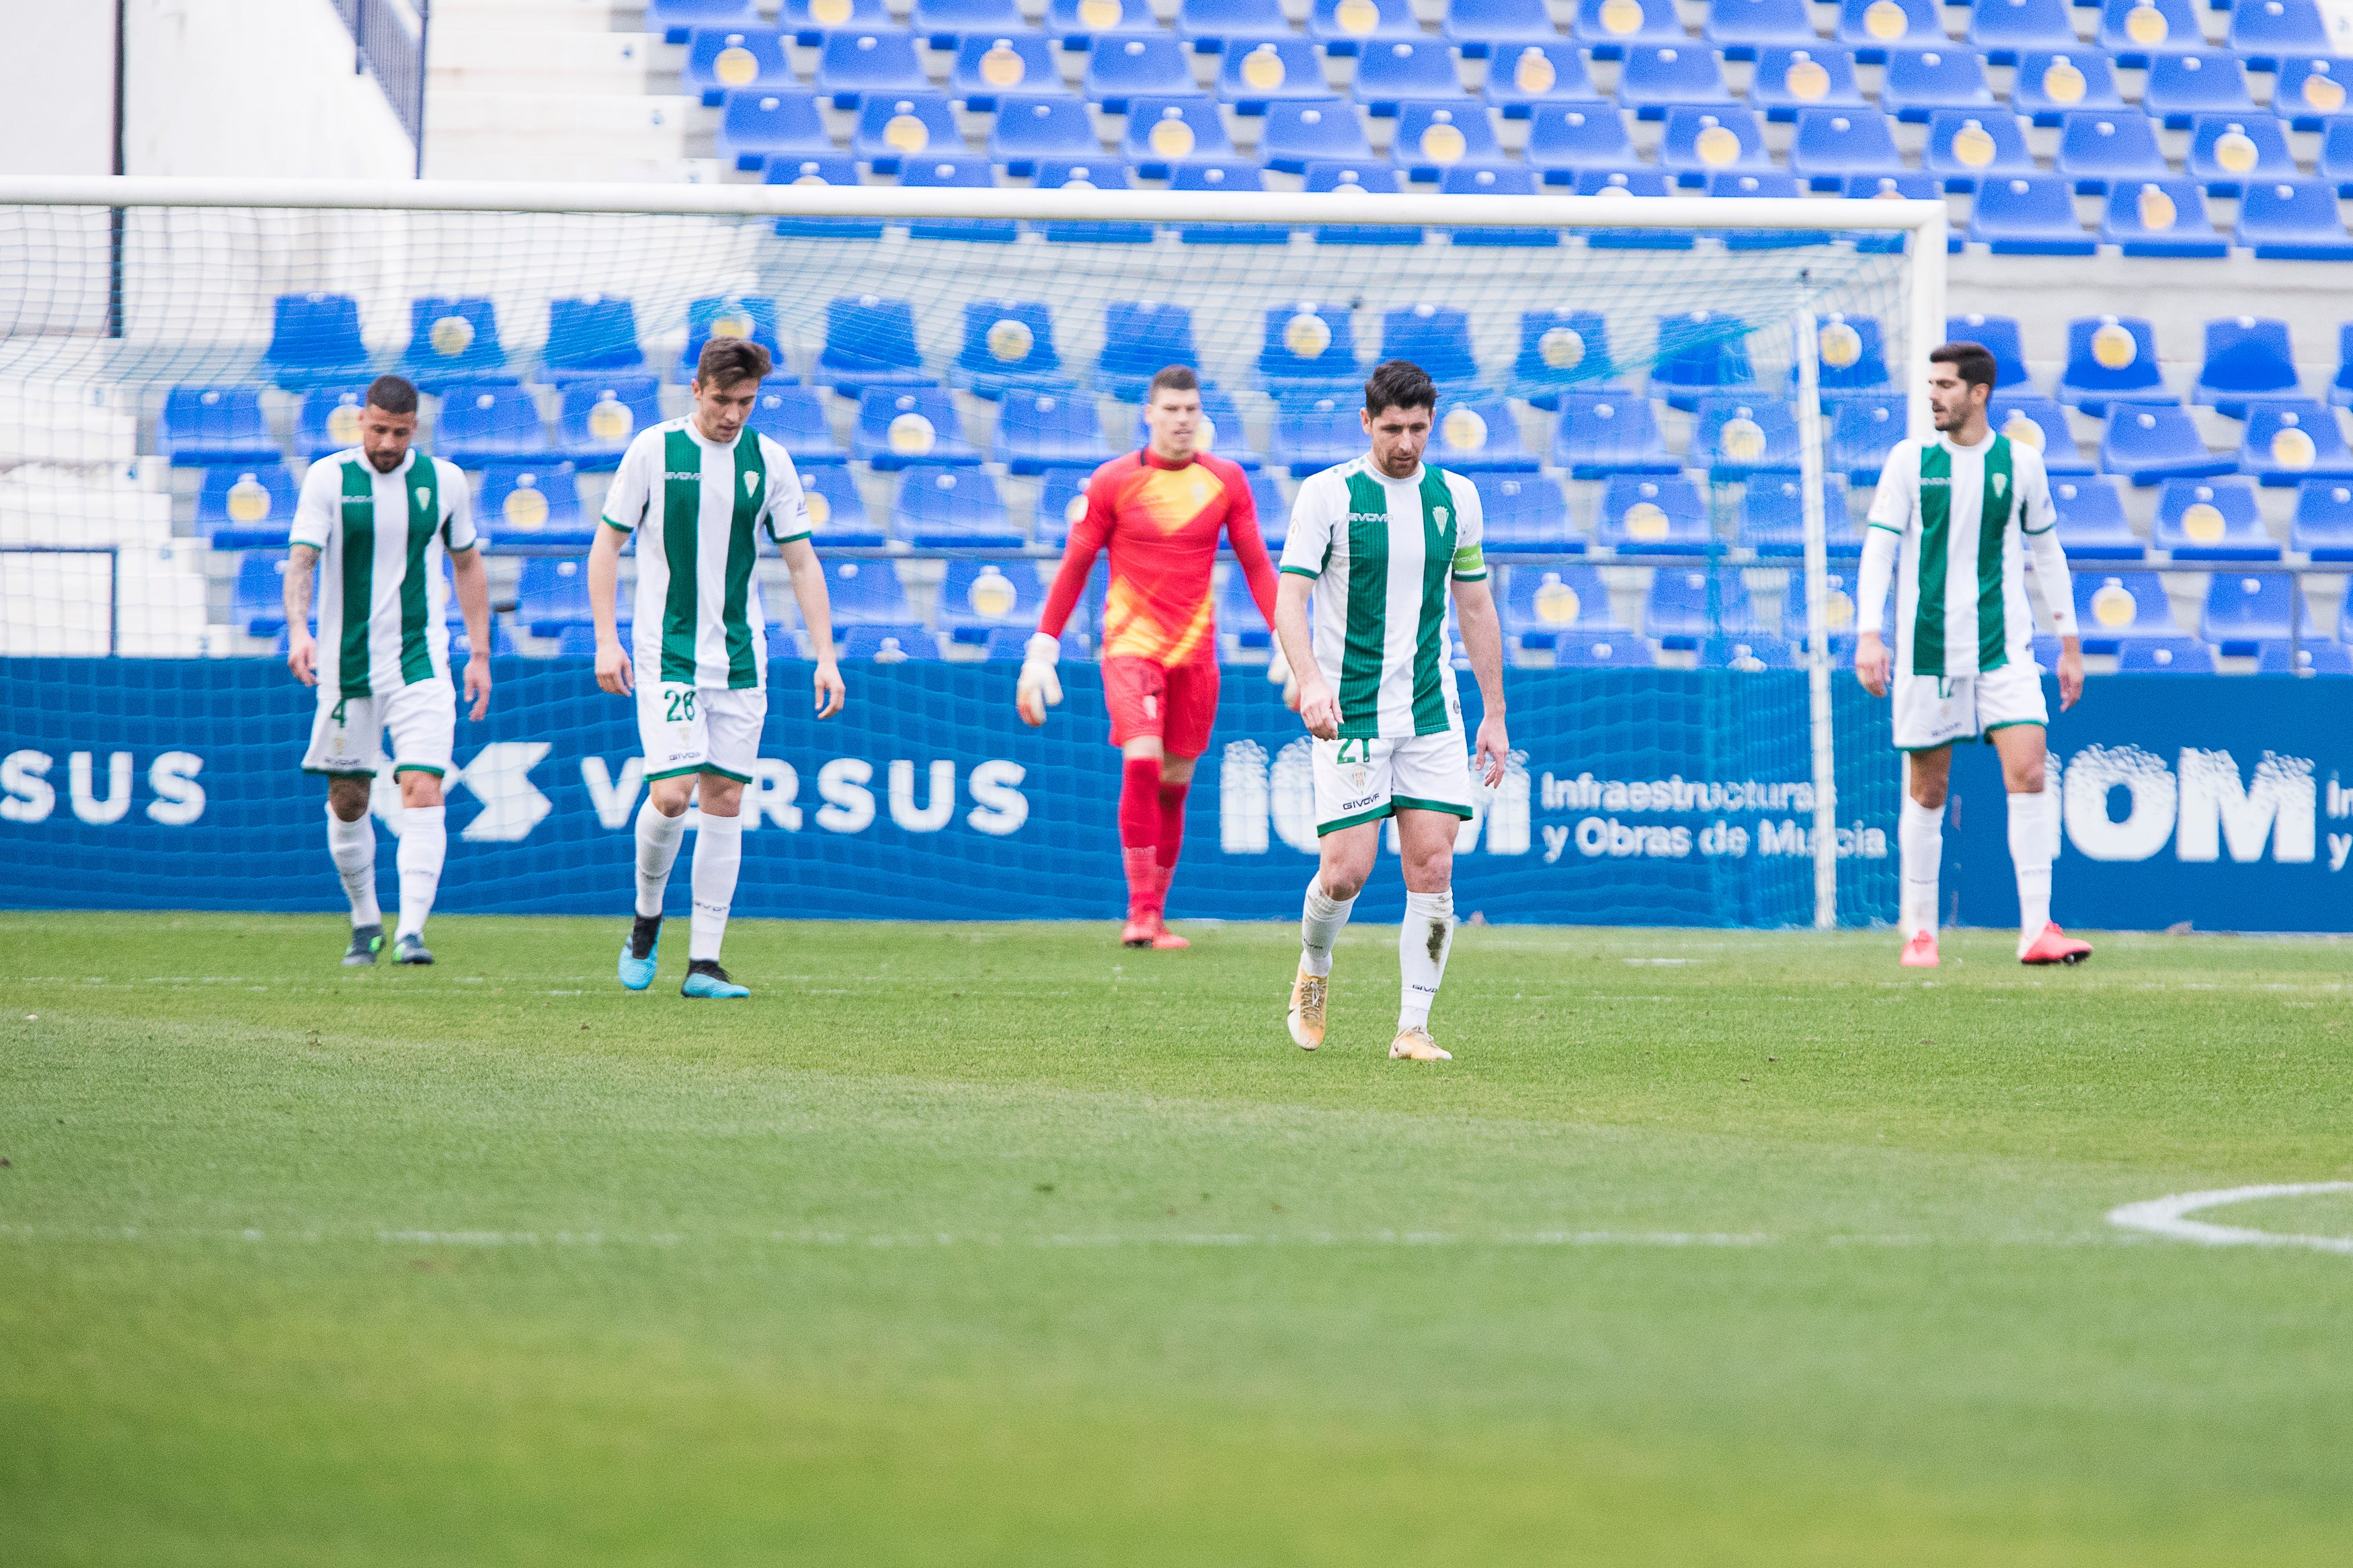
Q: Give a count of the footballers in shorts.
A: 5